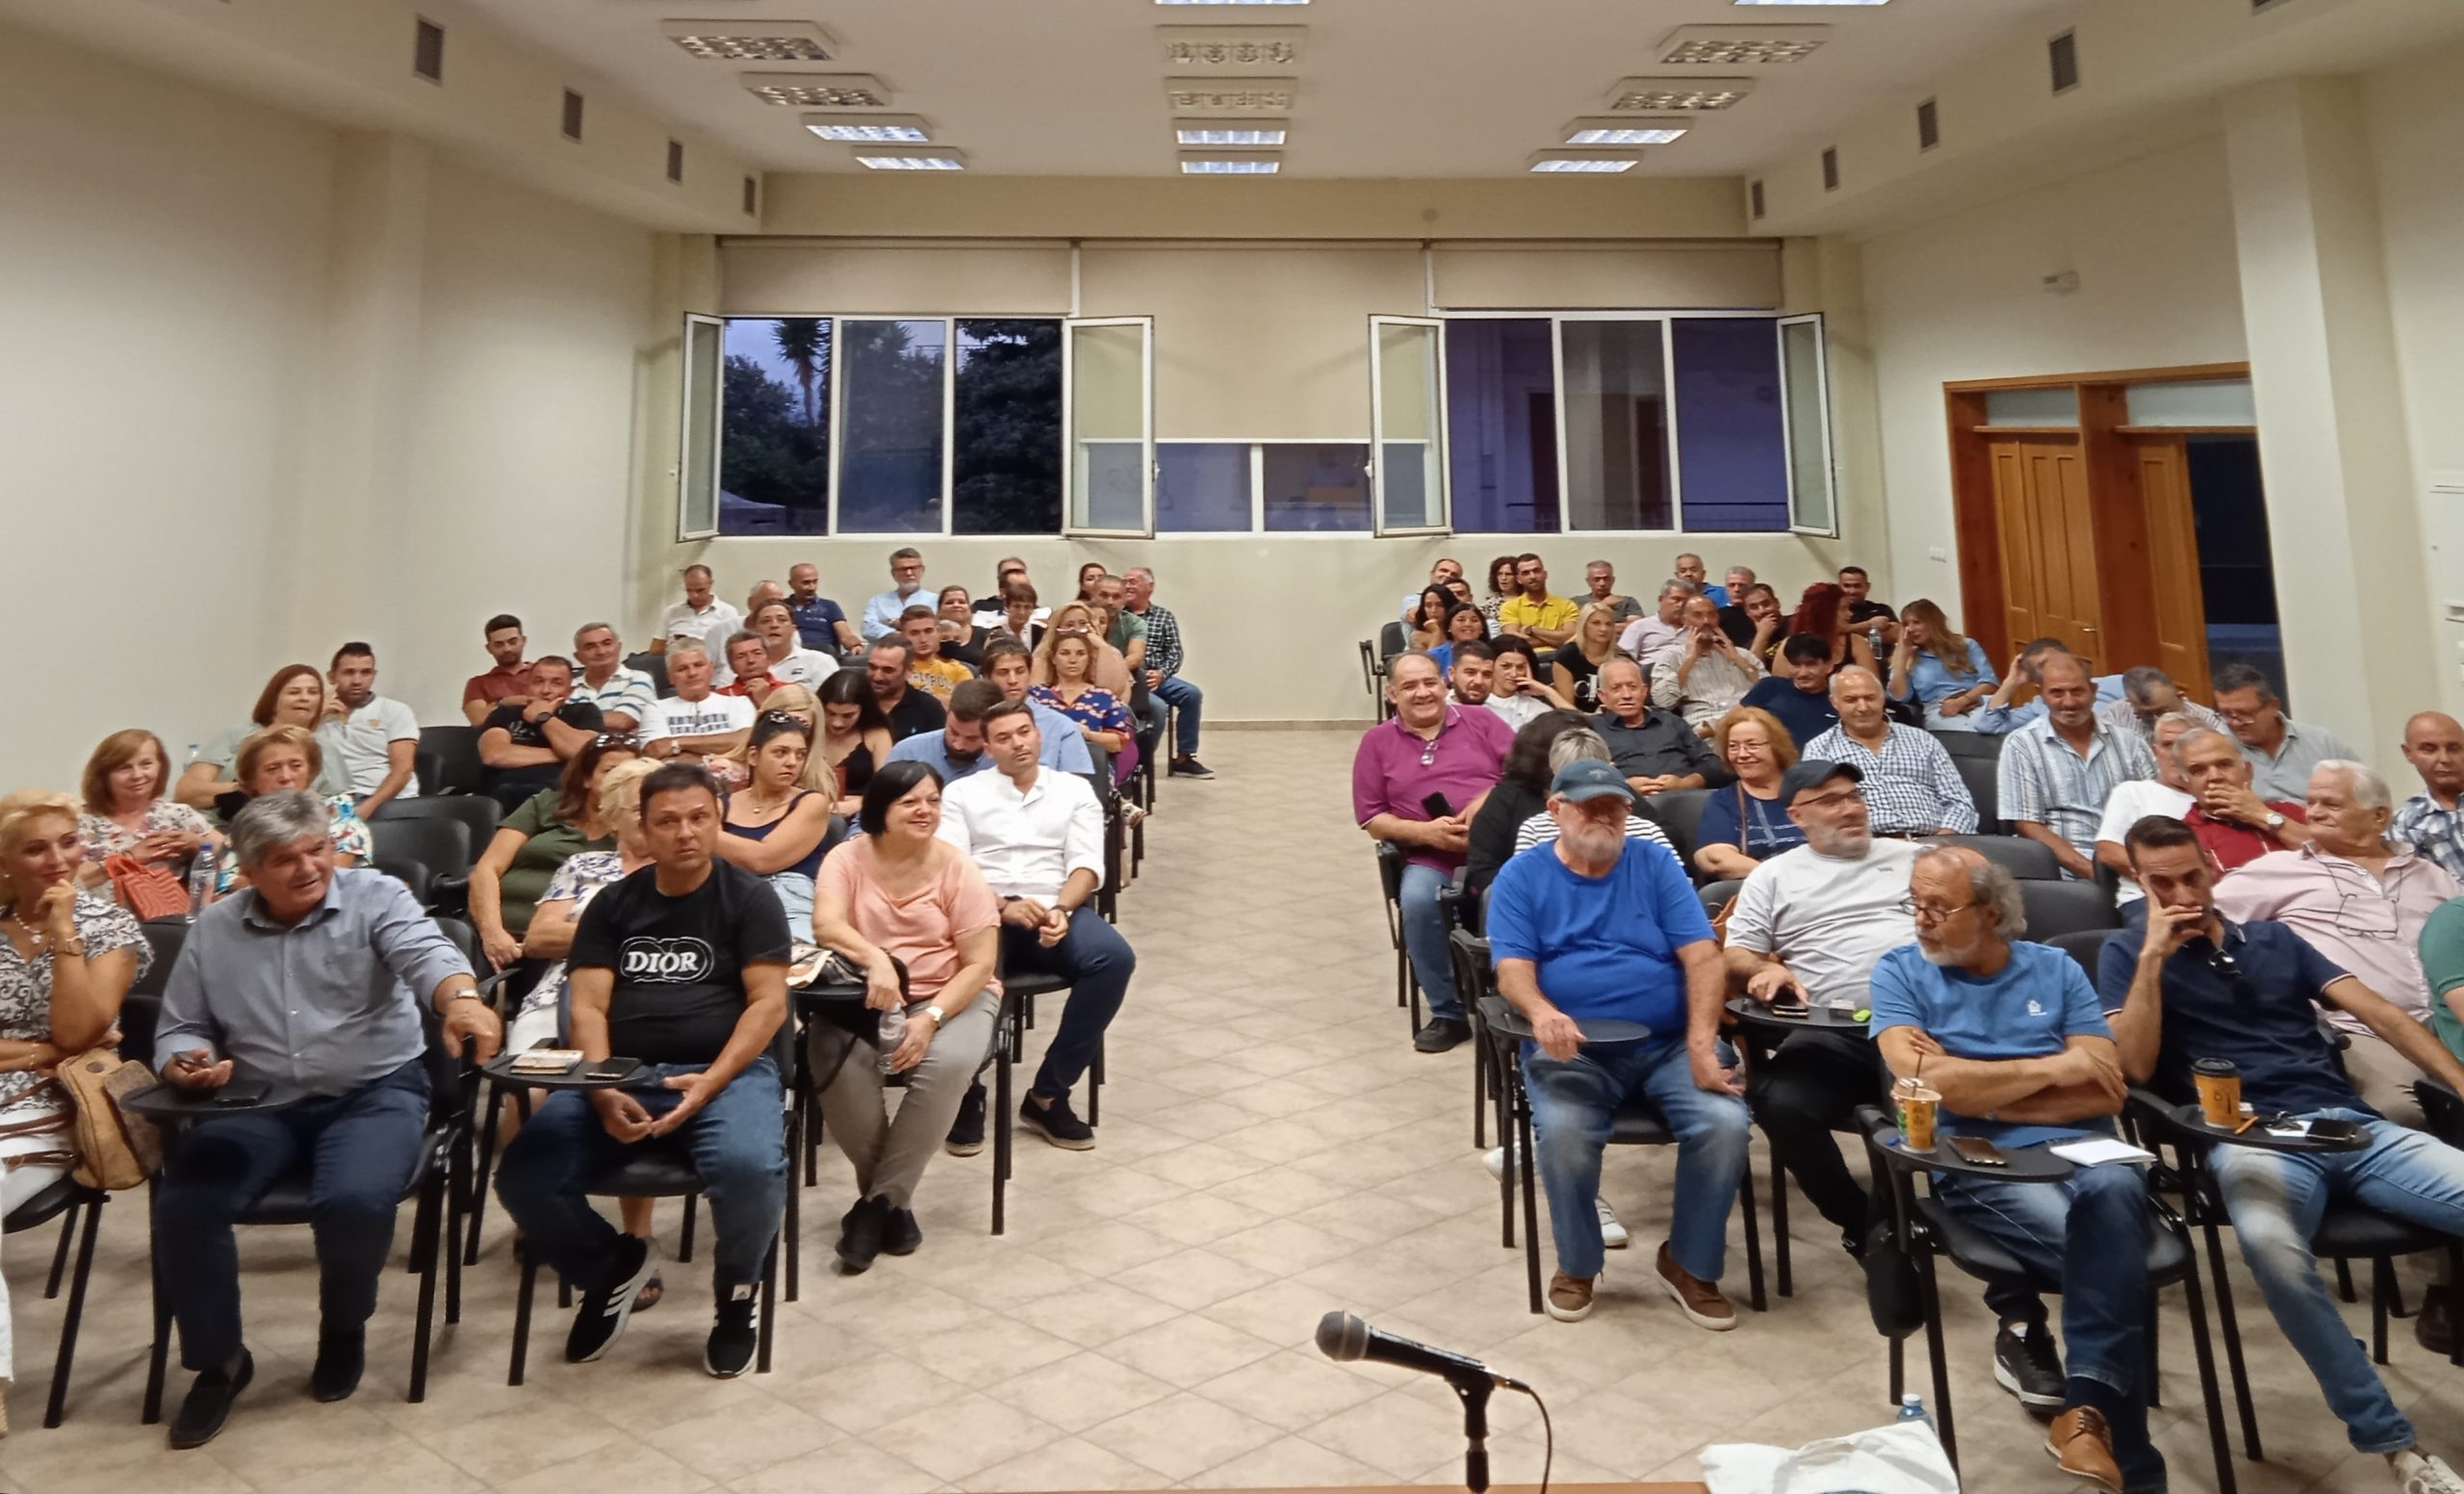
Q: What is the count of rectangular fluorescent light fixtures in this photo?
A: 14